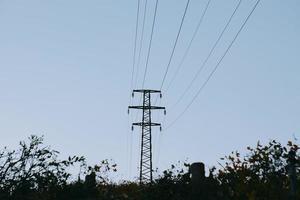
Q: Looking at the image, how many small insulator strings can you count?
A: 6